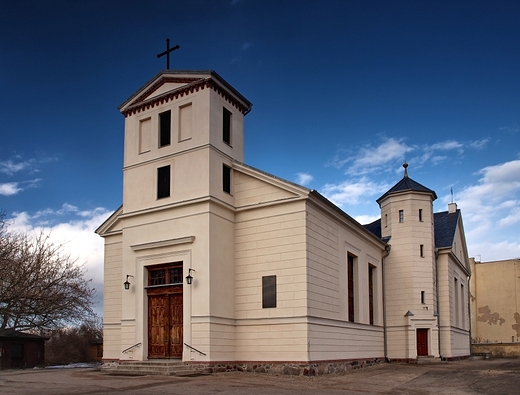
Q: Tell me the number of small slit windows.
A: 5